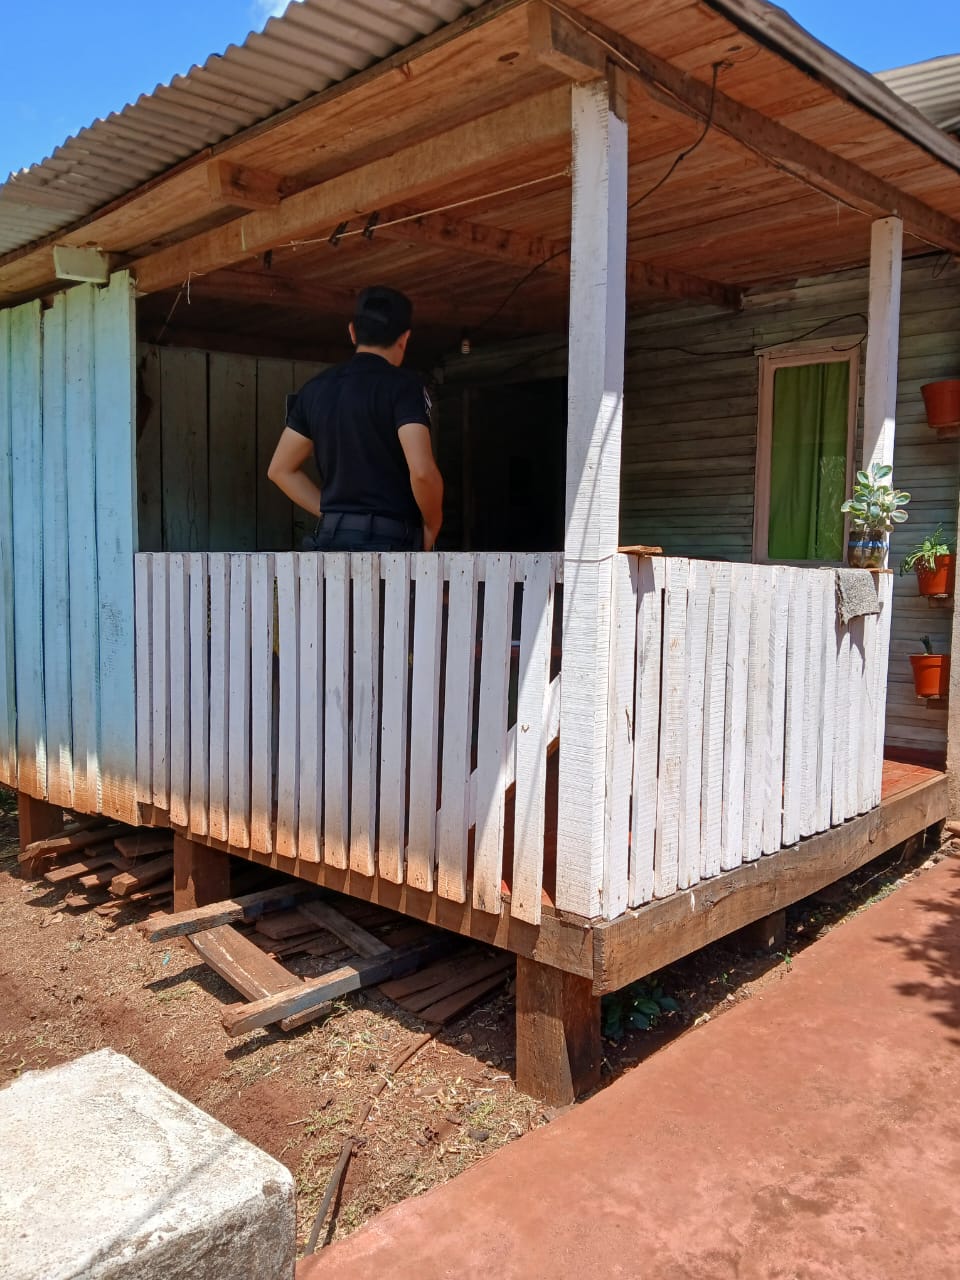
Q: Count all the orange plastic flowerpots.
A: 3